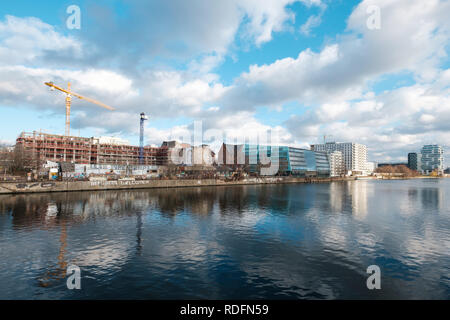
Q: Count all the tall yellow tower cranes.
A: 1